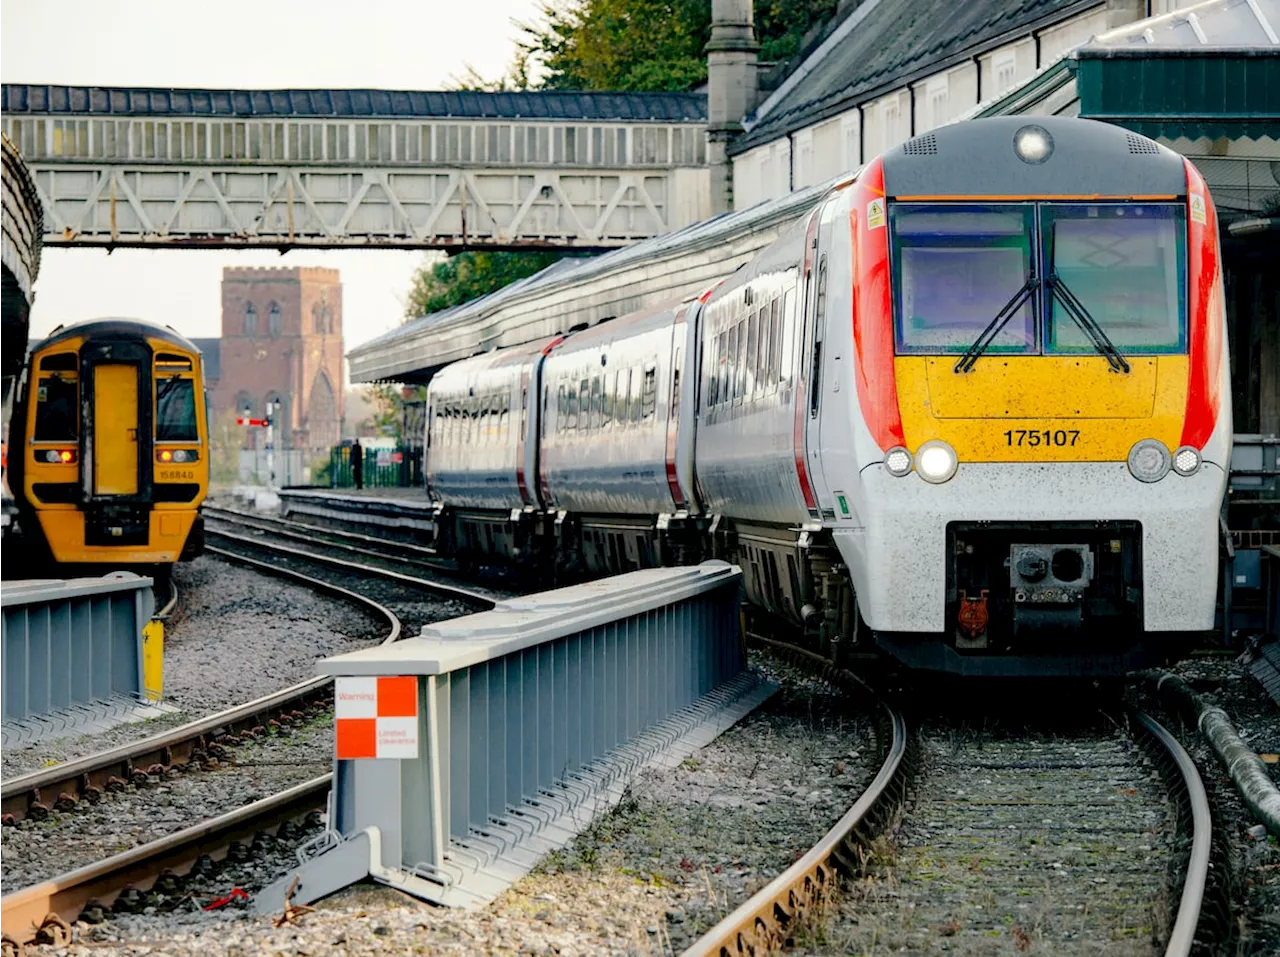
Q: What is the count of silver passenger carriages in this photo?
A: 3